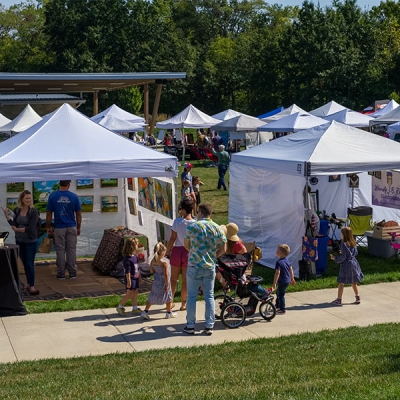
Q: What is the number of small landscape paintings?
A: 6